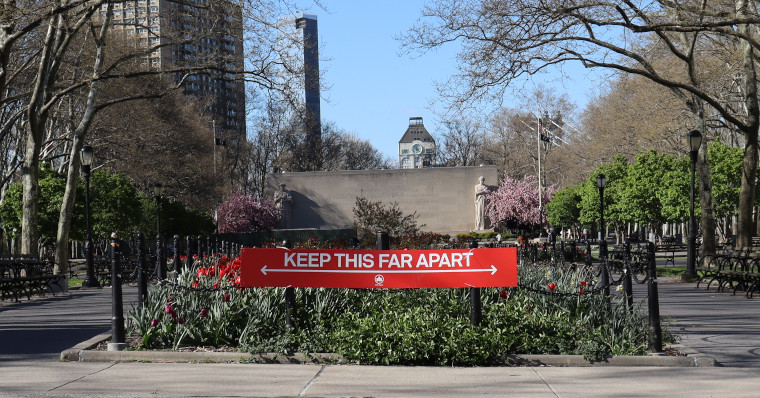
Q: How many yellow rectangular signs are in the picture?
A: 0